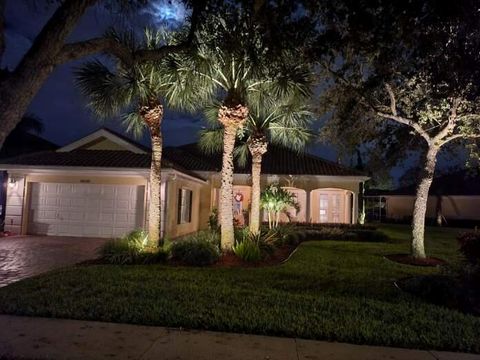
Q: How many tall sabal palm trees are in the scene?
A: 3